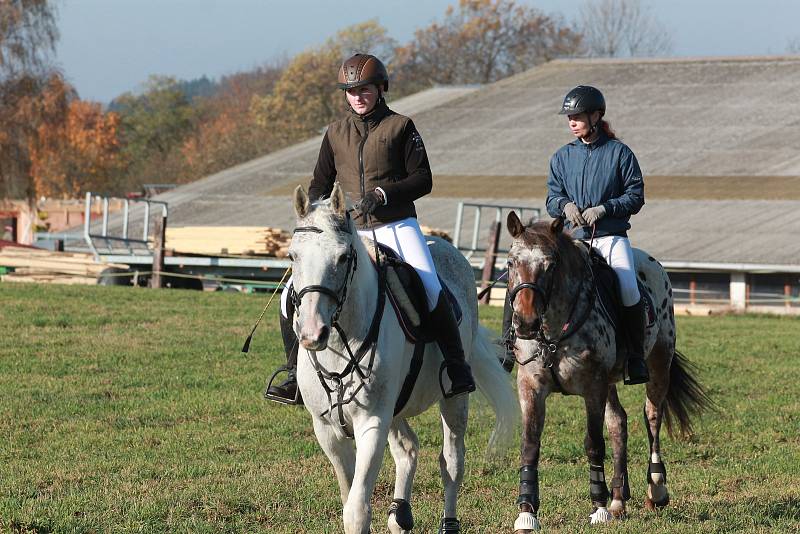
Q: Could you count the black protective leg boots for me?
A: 6